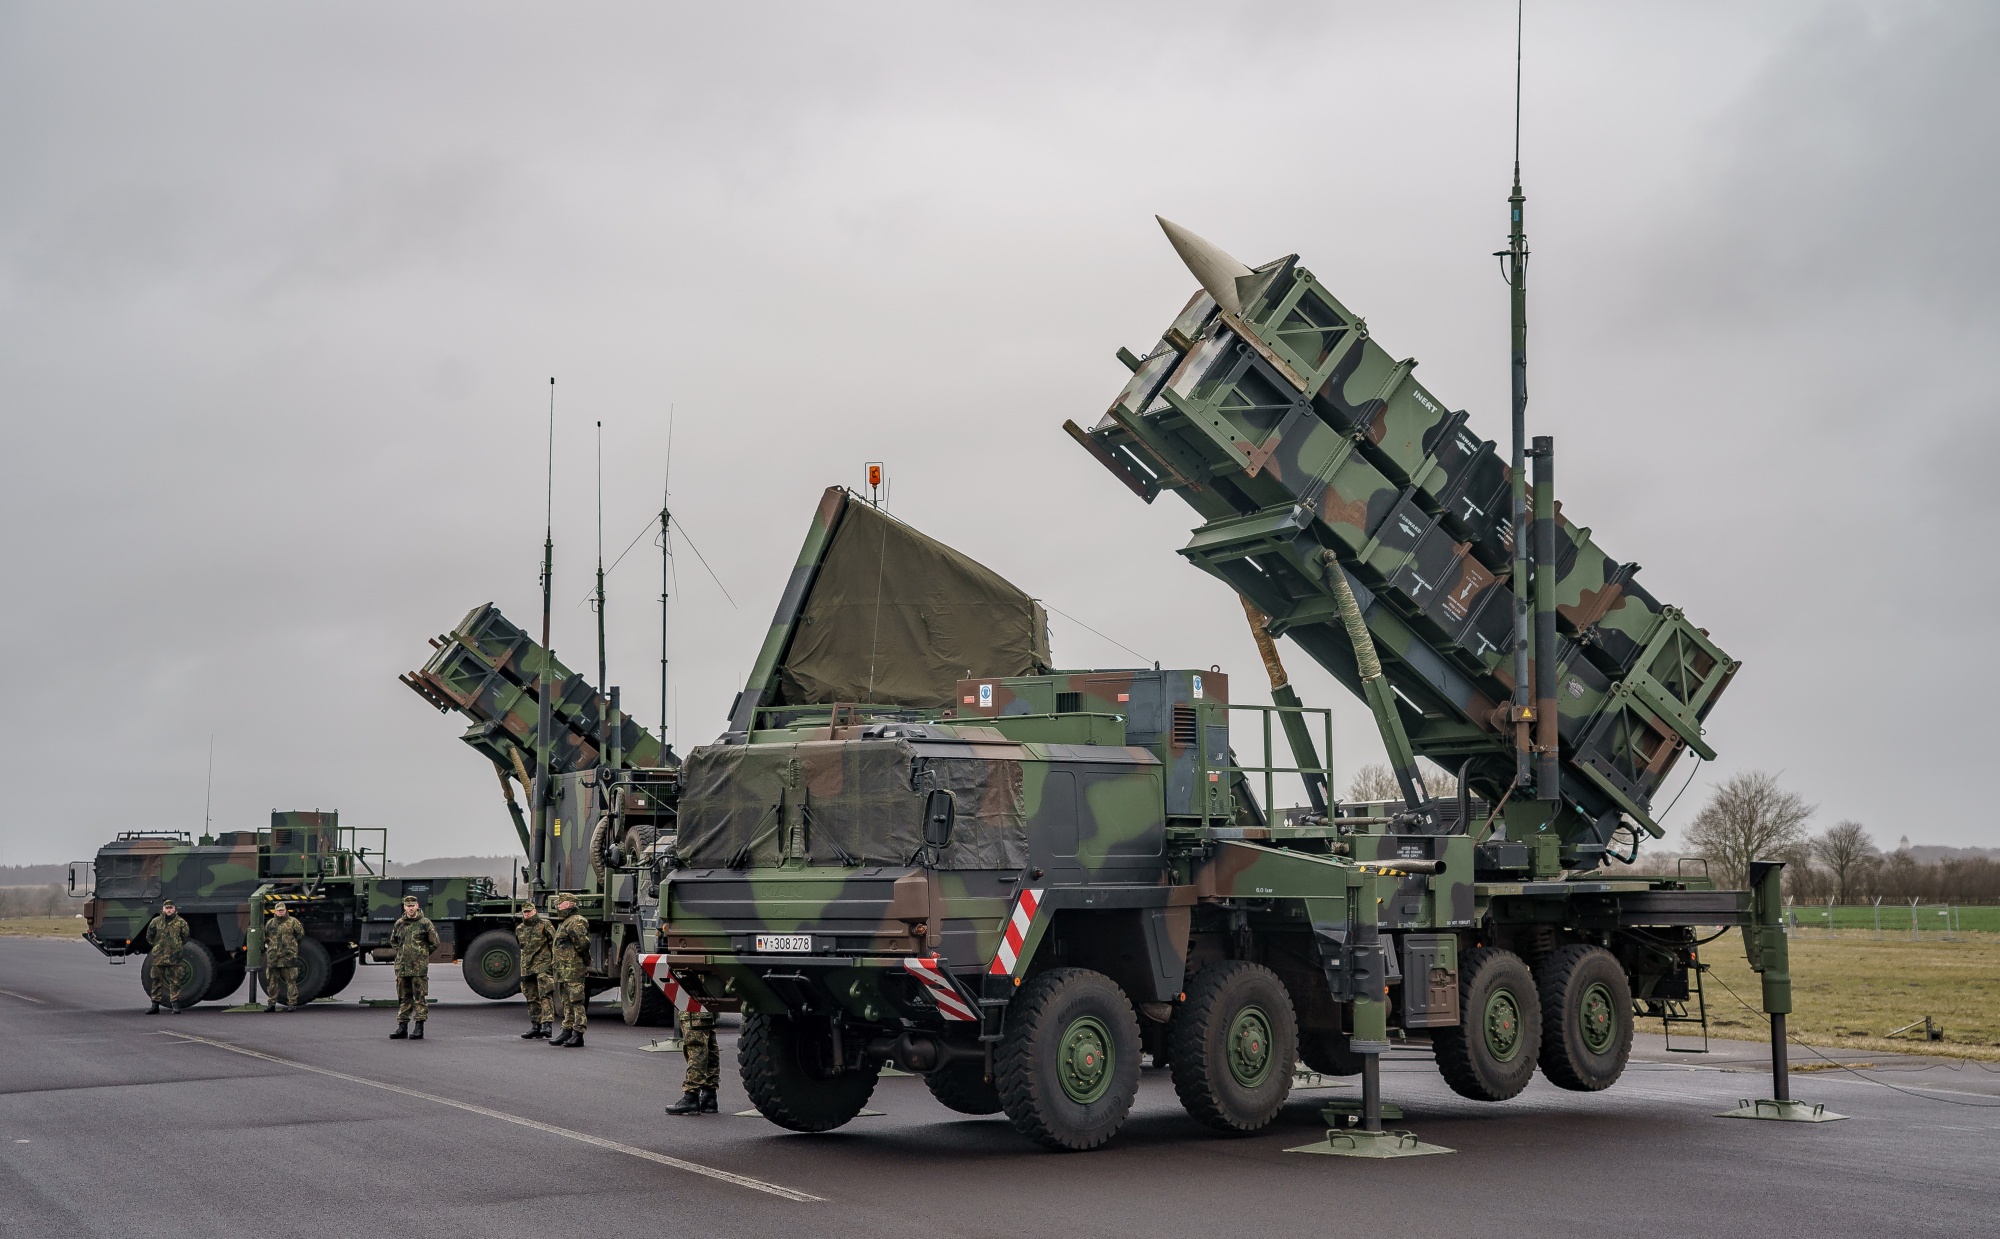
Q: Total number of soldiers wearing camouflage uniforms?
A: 6